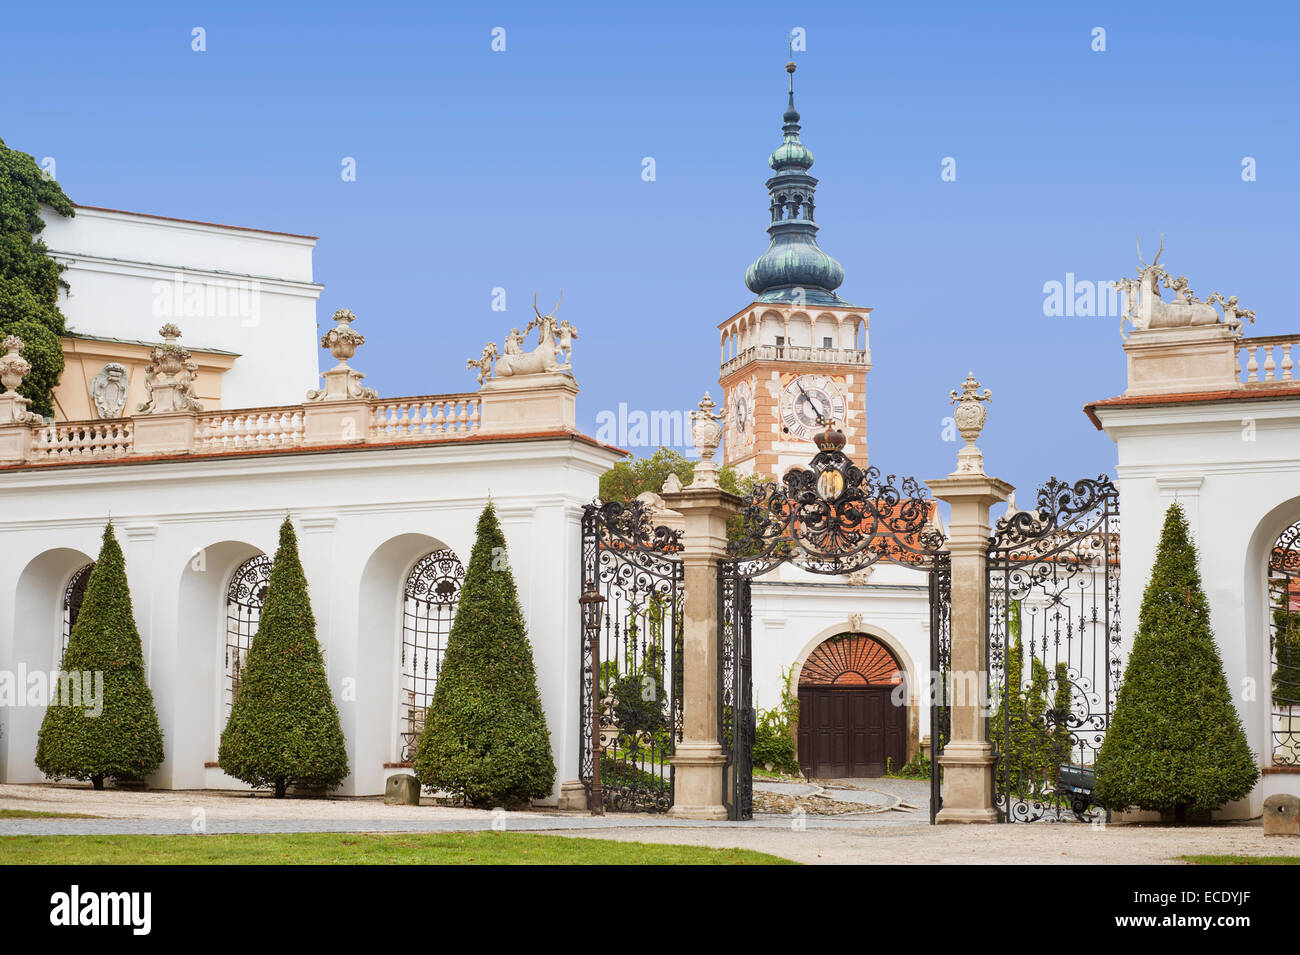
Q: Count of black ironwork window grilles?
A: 4